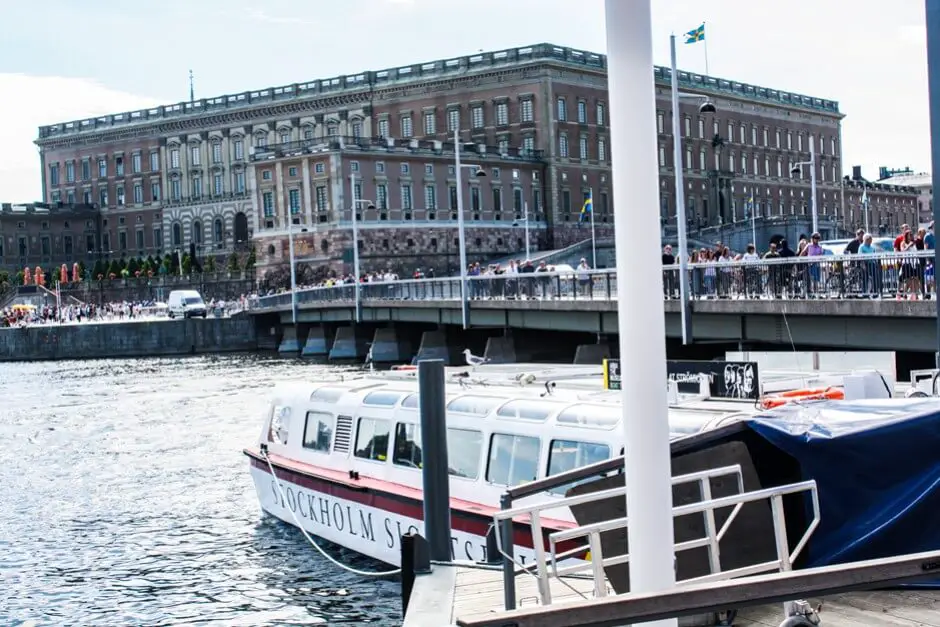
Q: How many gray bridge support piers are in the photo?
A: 7